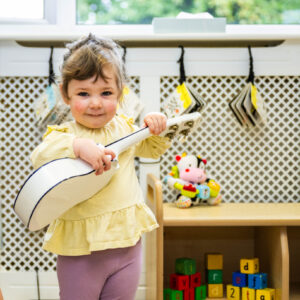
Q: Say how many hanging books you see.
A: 4